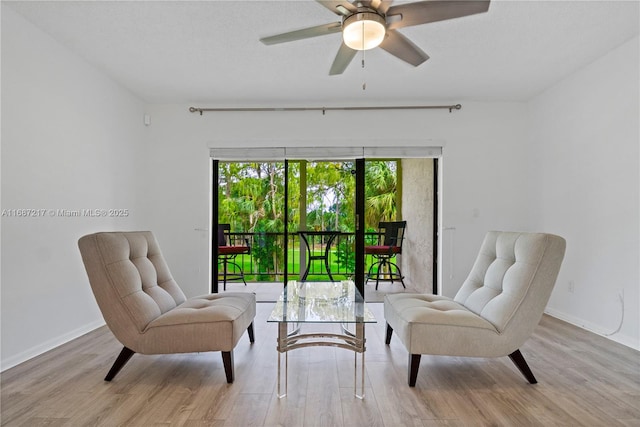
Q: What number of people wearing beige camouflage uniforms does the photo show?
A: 0